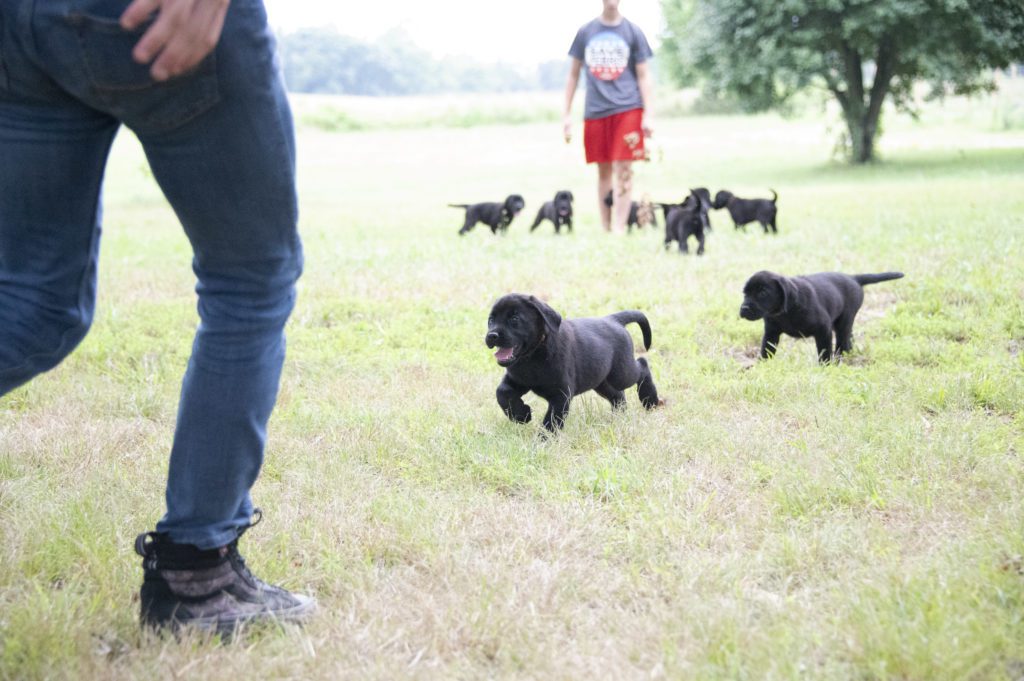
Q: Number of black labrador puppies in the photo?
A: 8